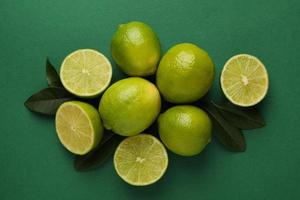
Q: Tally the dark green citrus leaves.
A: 5